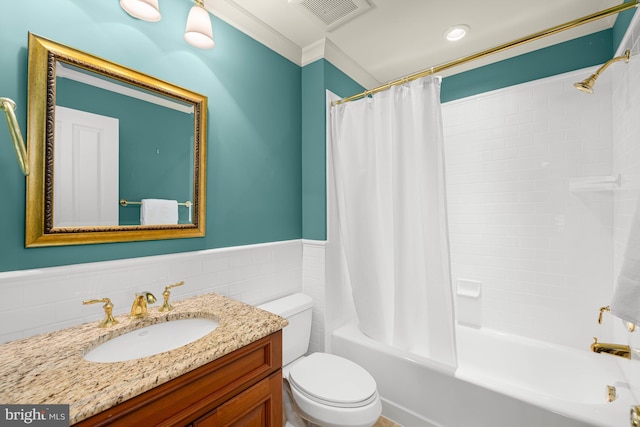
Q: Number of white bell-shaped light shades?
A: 2